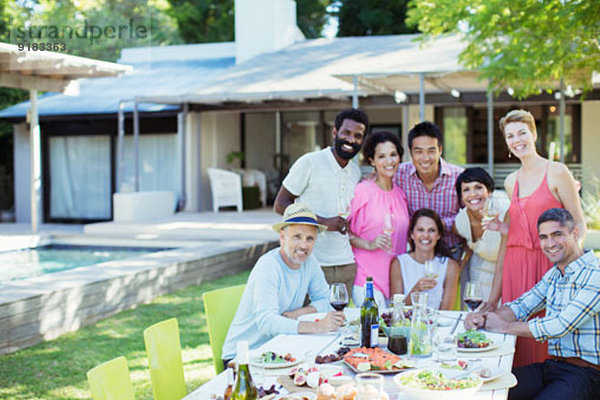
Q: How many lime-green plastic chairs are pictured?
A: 3